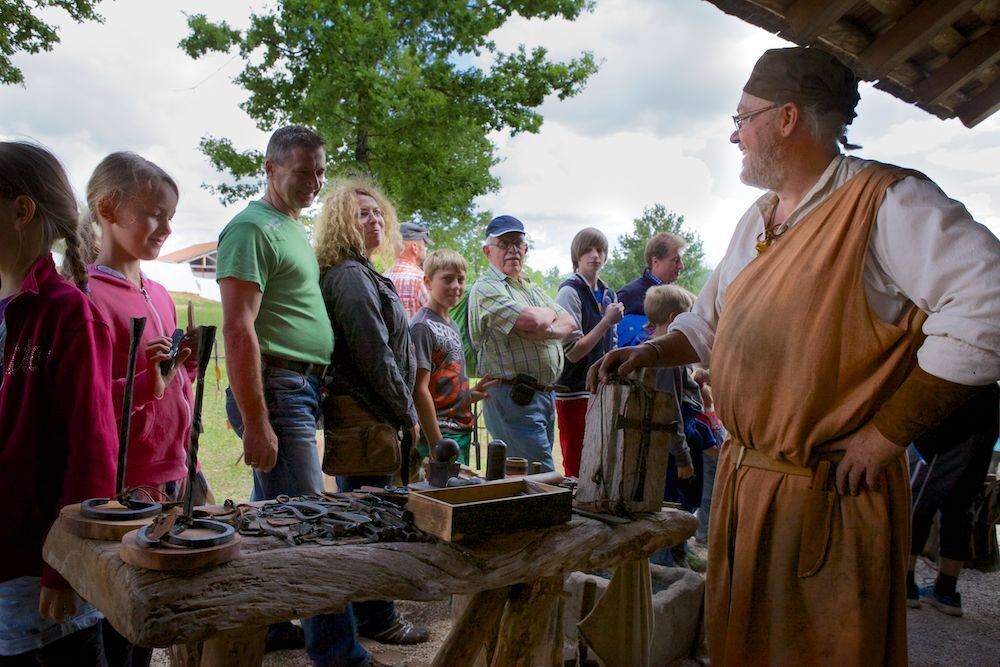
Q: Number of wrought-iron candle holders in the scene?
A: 2